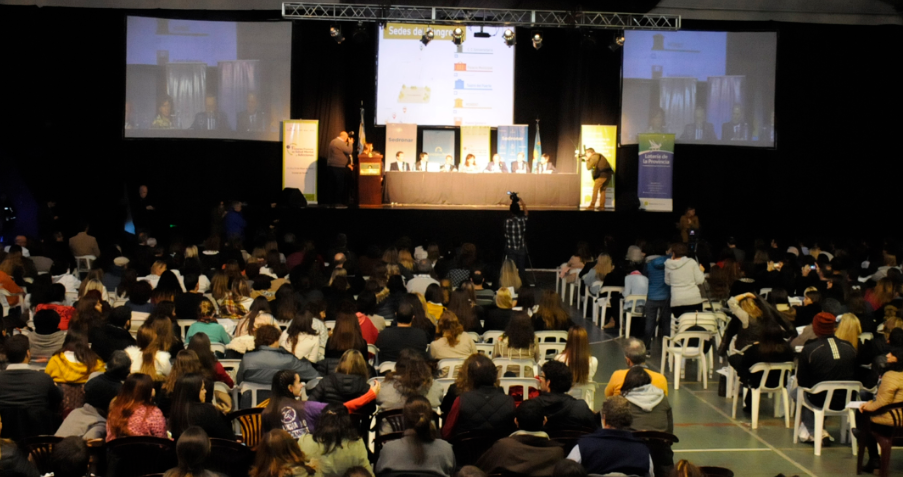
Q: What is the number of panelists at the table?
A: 7